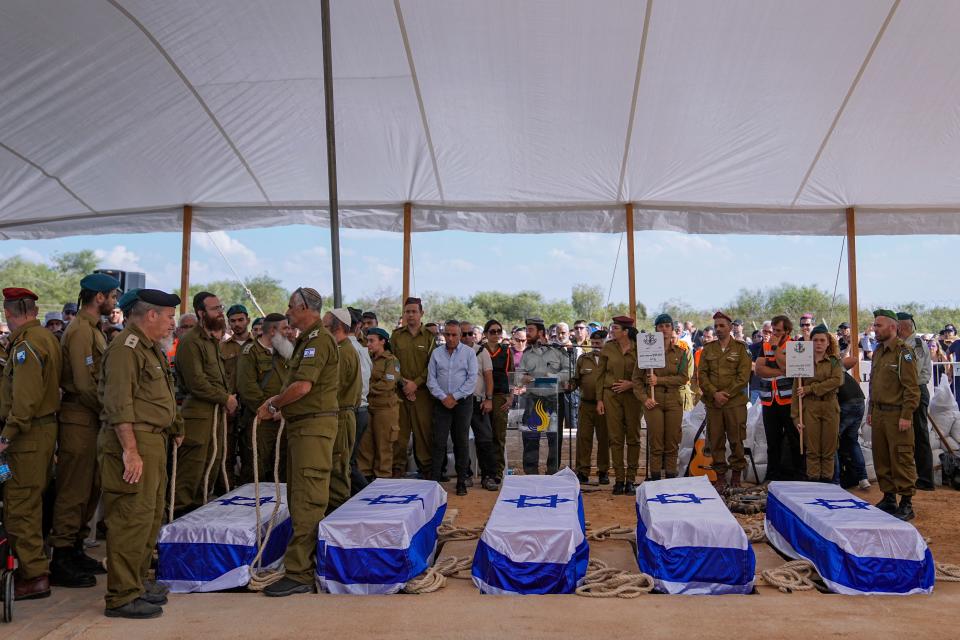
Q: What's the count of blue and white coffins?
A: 5